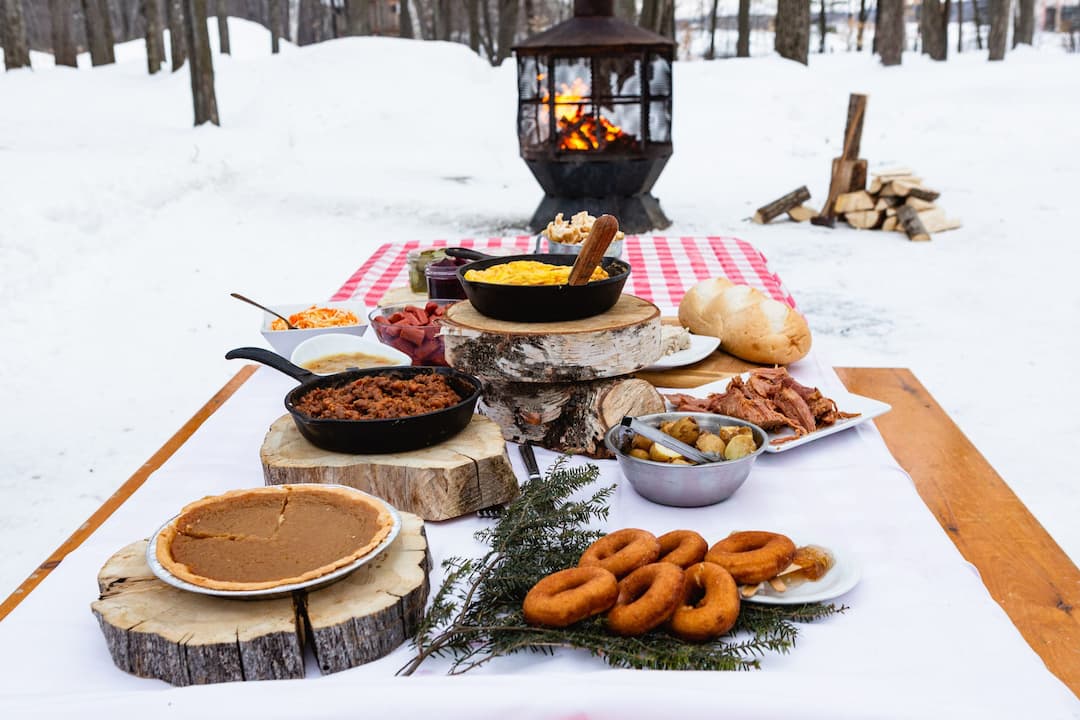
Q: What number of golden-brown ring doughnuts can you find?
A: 6